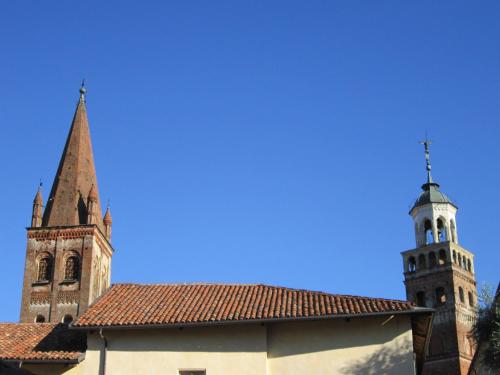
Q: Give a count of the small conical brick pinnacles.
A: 3